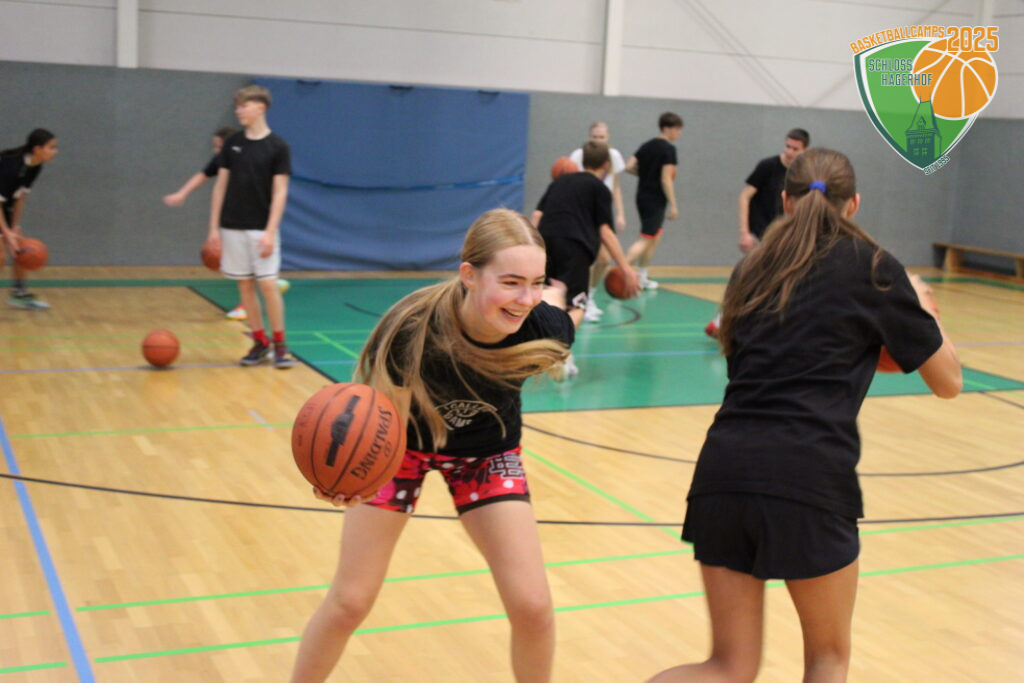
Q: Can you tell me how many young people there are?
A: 9